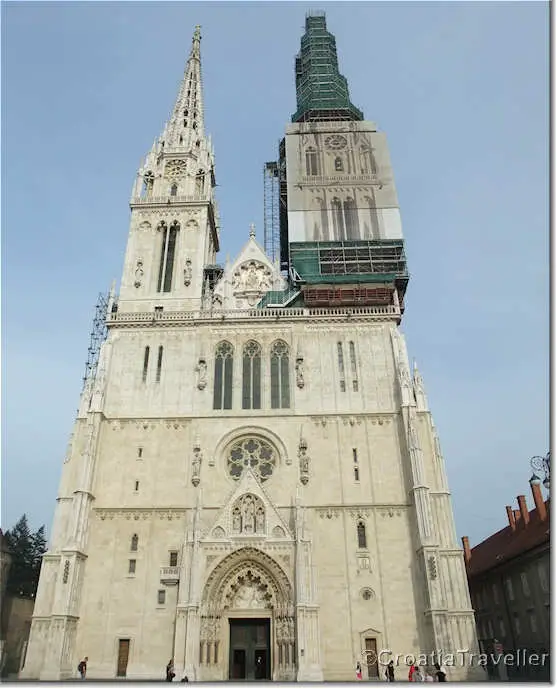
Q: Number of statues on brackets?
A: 6